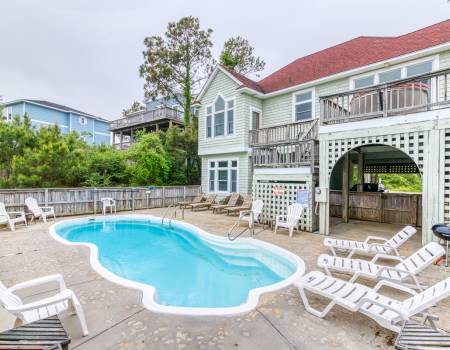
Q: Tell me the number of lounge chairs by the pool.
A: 7